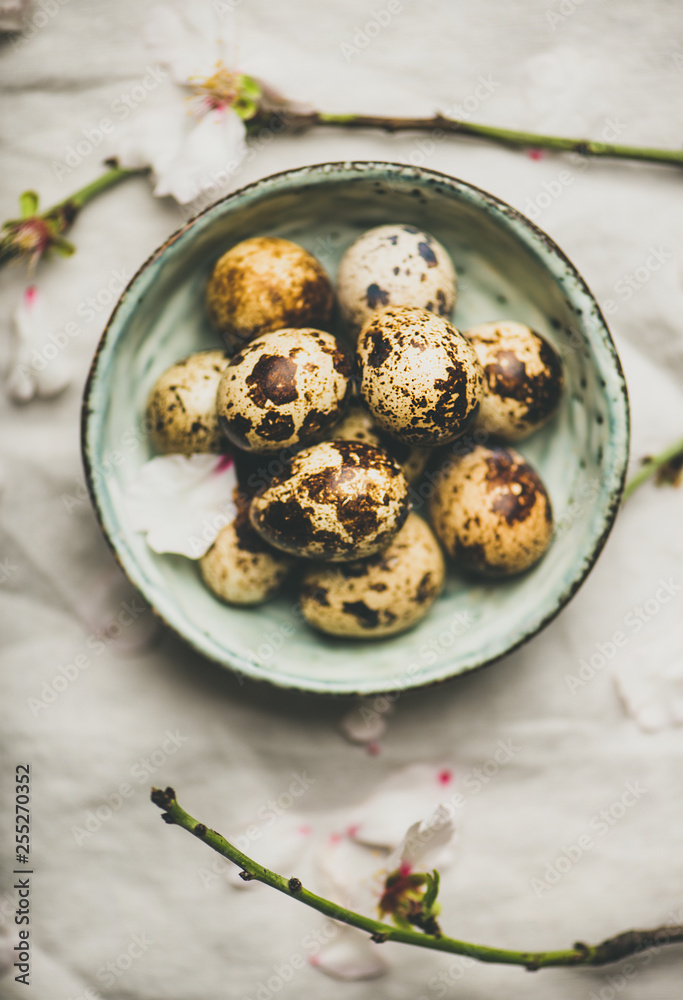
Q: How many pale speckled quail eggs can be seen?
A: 11